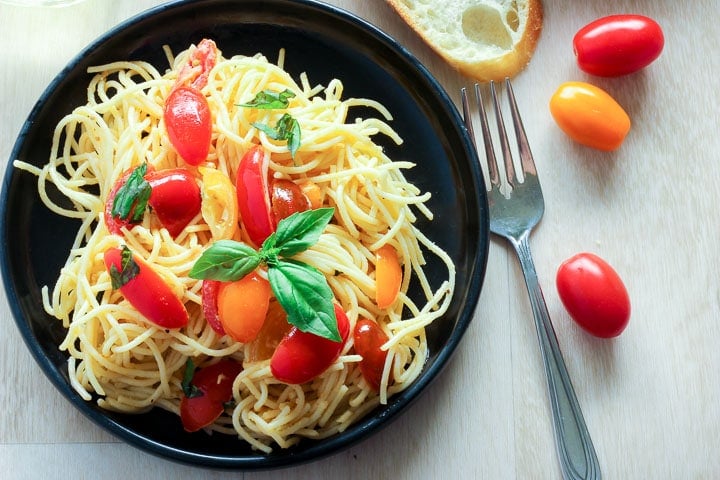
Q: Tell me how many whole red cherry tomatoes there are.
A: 2